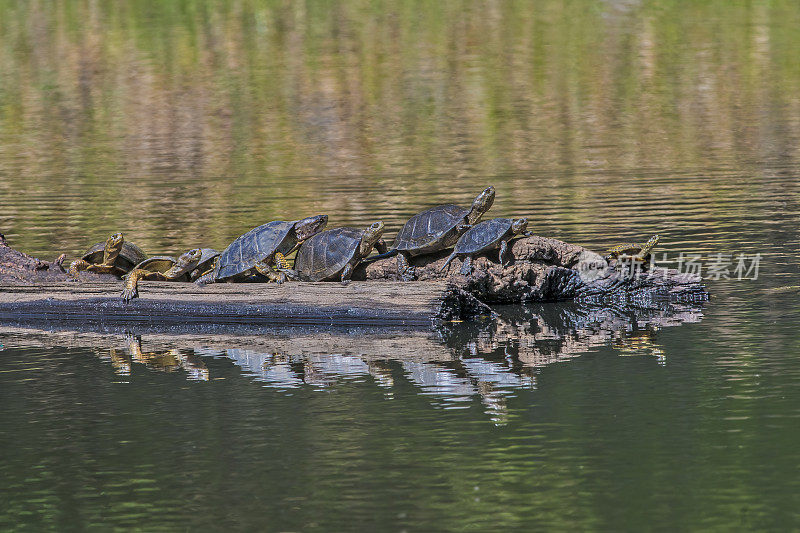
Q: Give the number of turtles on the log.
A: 8